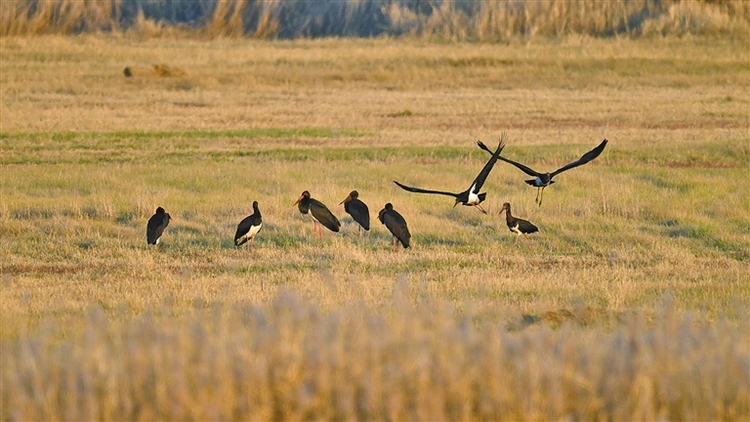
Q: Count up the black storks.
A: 8